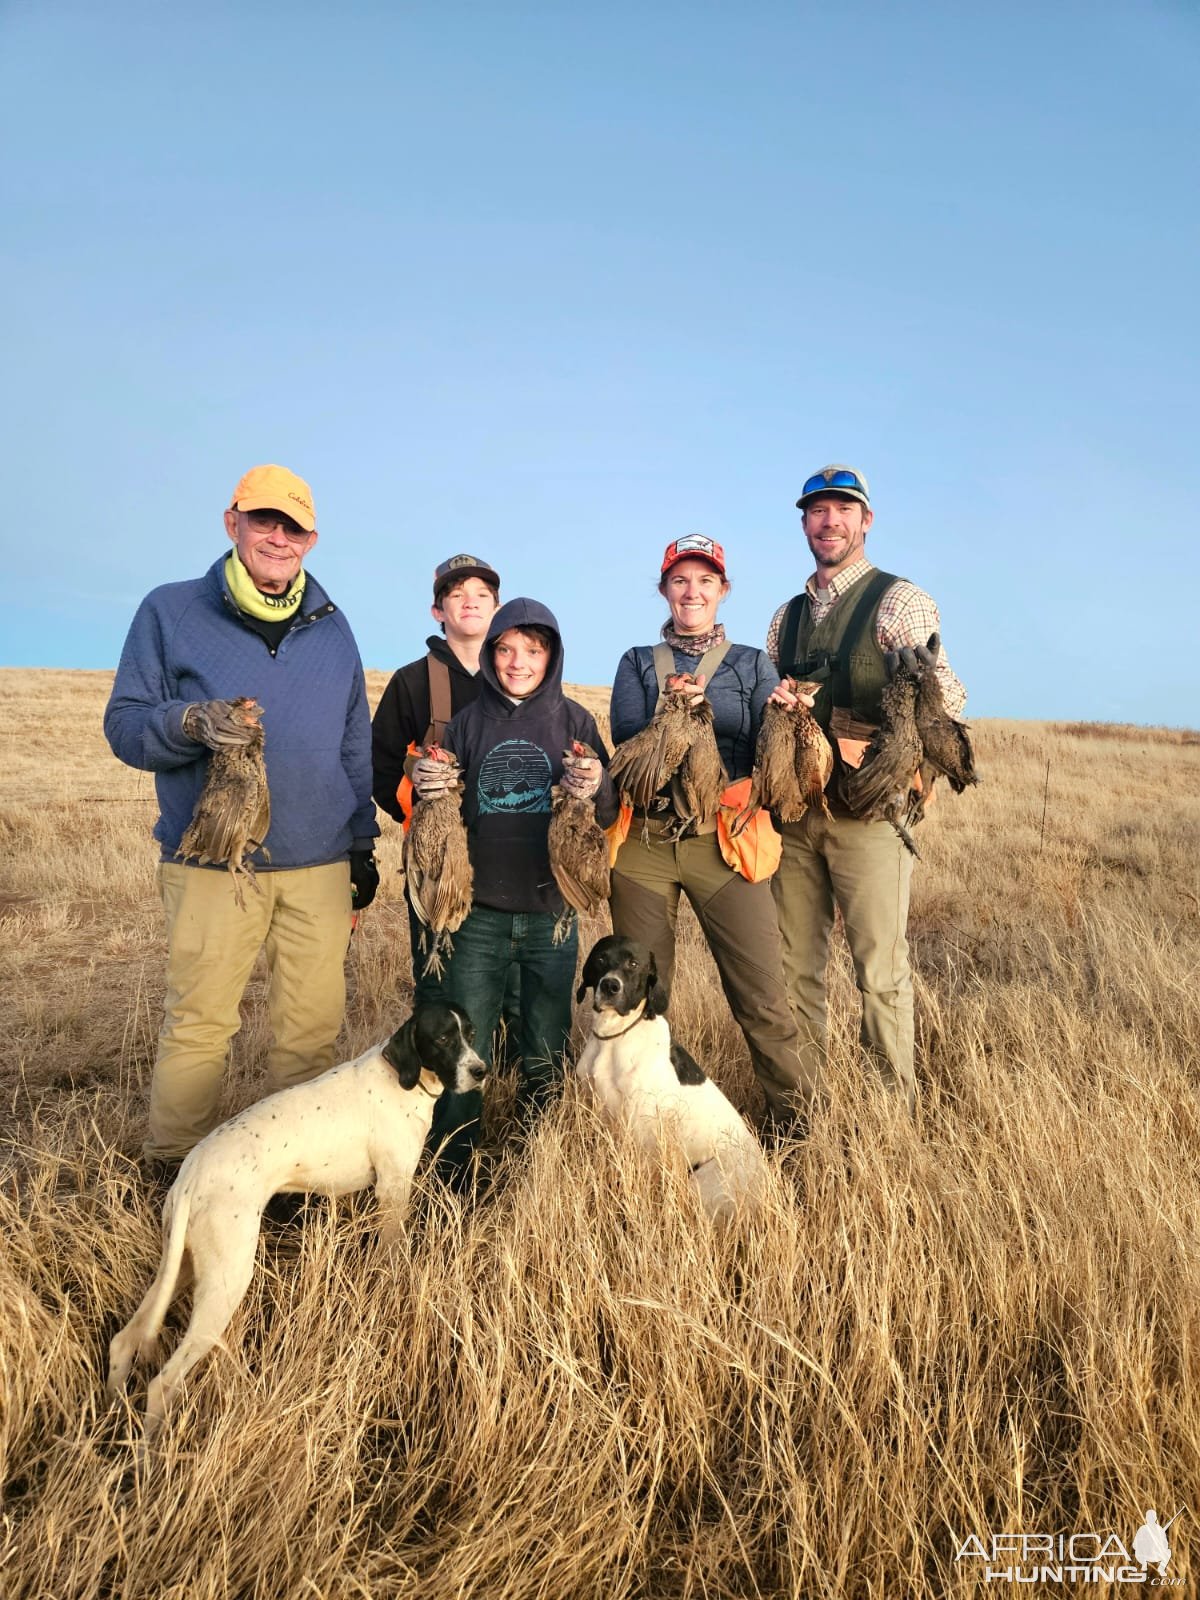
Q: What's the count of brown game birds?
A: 9